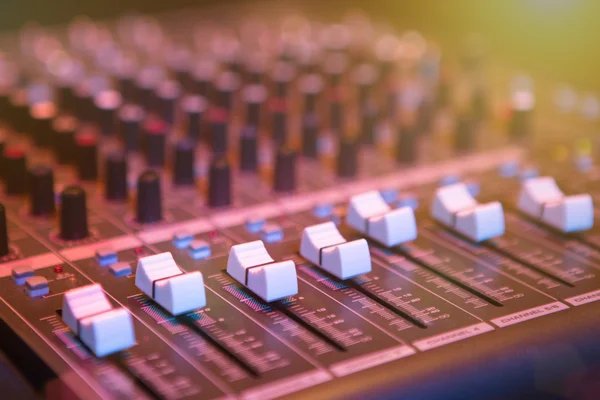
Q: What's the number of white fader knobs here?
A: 7